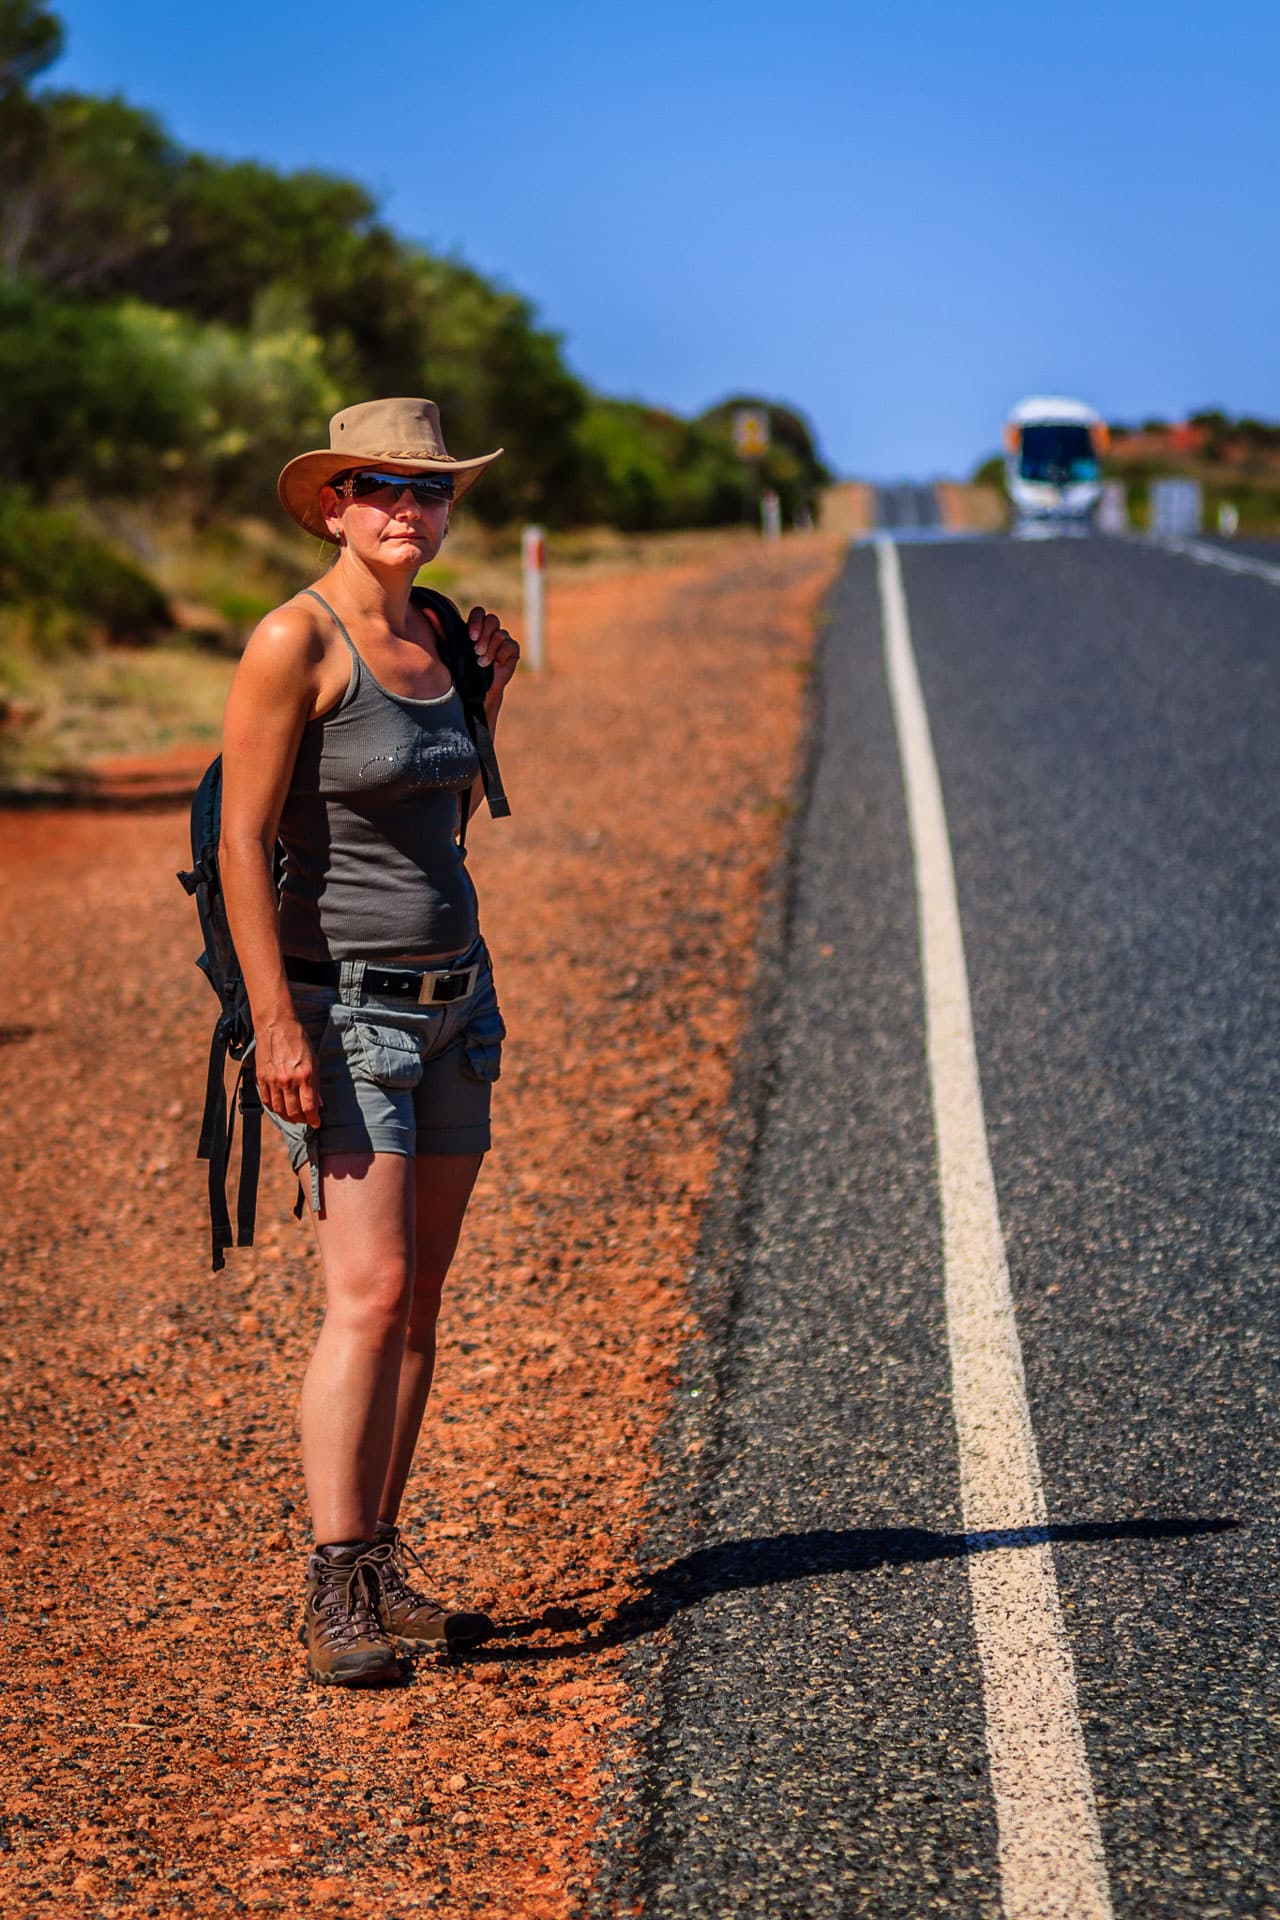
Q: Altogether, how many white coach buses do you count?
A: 1